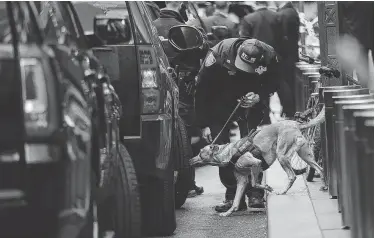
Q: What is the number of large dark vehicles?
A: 2